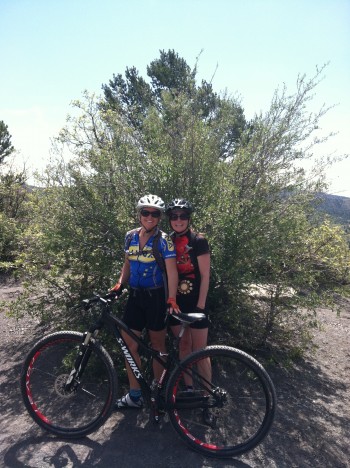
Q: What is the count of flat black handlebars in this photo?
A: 1